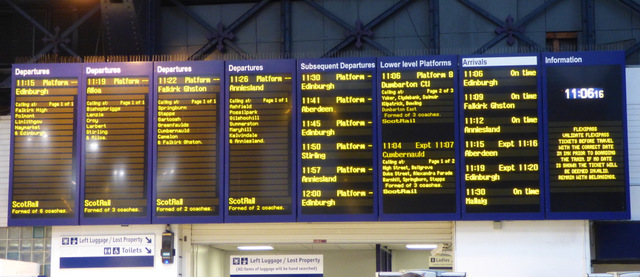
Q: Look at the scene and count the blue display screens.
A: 8